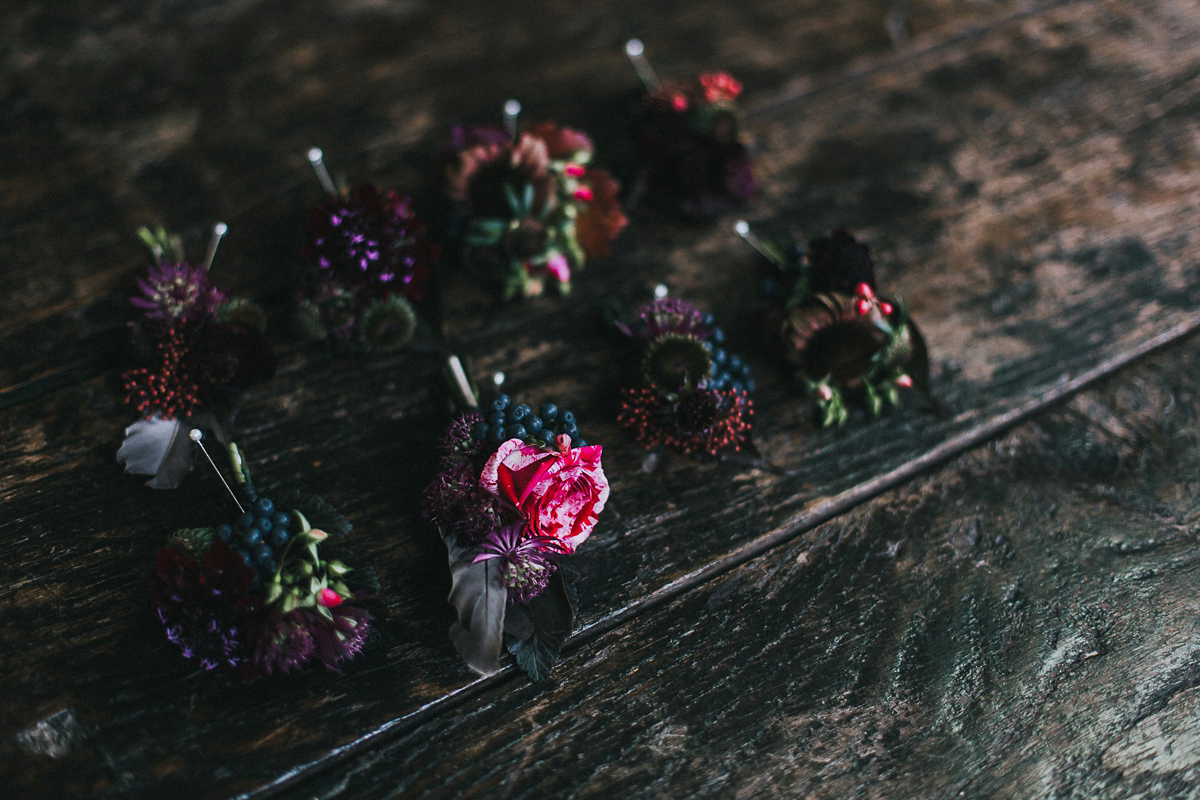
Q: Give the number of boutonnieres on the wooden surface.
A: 8